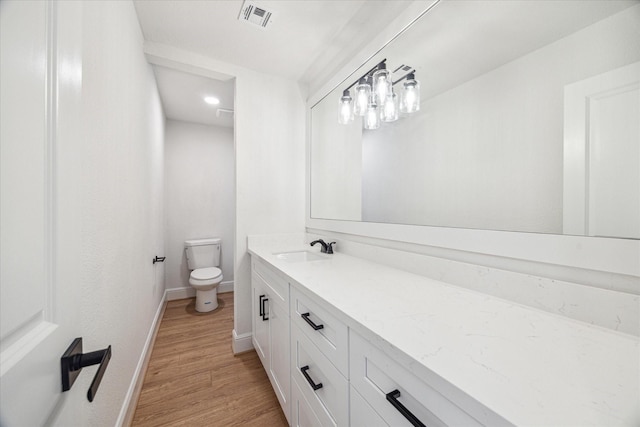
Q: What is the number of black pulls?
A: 5